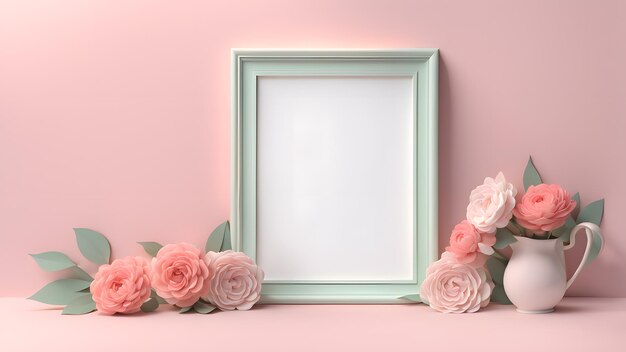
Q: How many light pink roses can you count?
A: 3